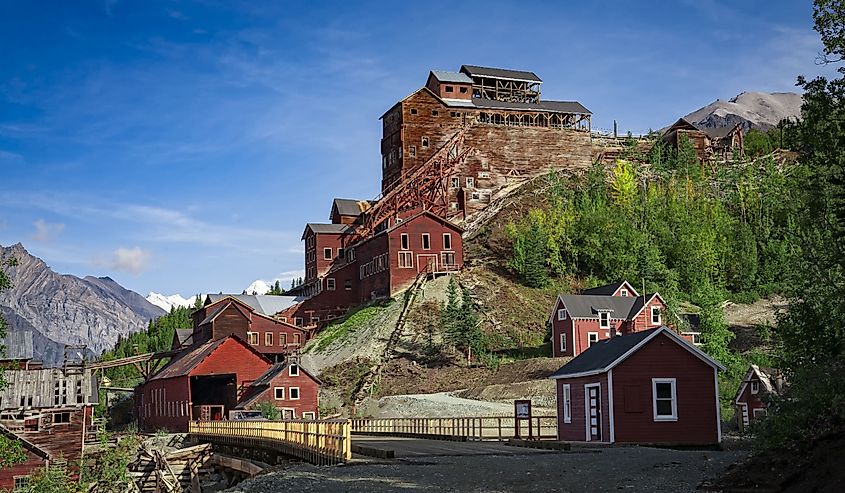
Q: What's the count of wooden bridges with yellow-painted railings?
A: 1